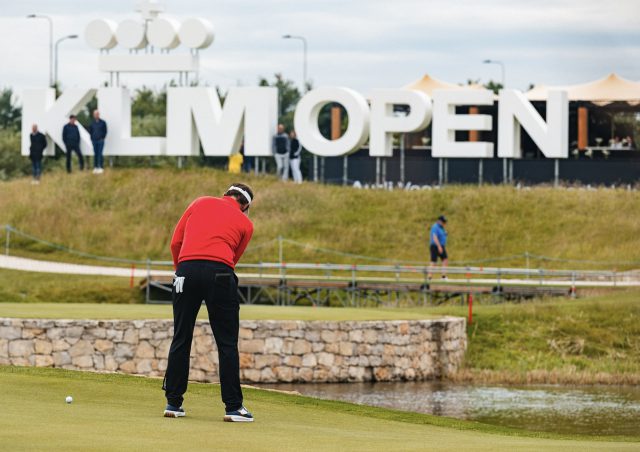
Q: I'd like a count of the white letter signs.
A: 7